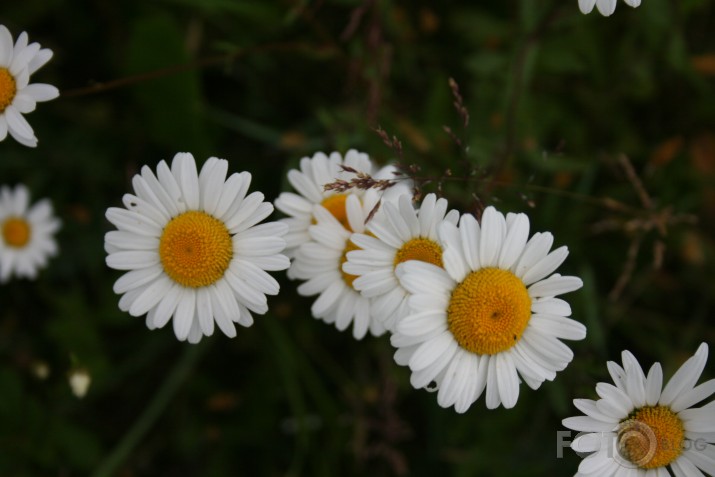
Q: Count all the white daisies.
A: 9